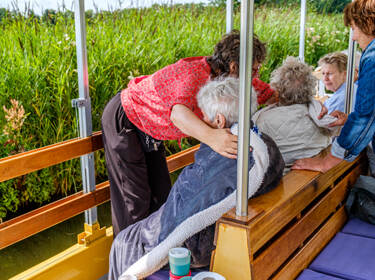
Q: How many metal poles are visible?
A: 5